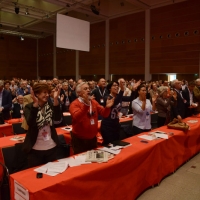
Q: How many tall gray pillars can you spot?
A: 5